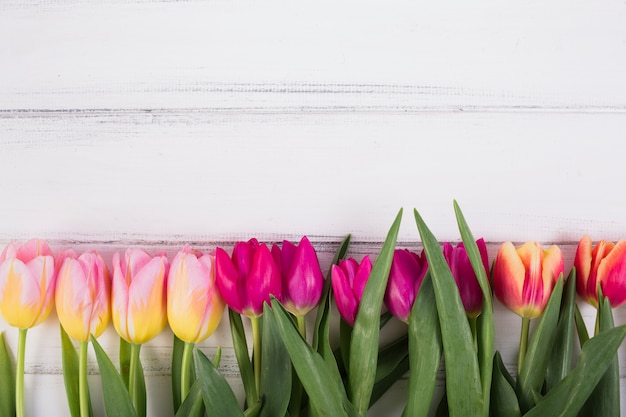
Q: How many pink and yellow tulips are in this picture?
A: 4